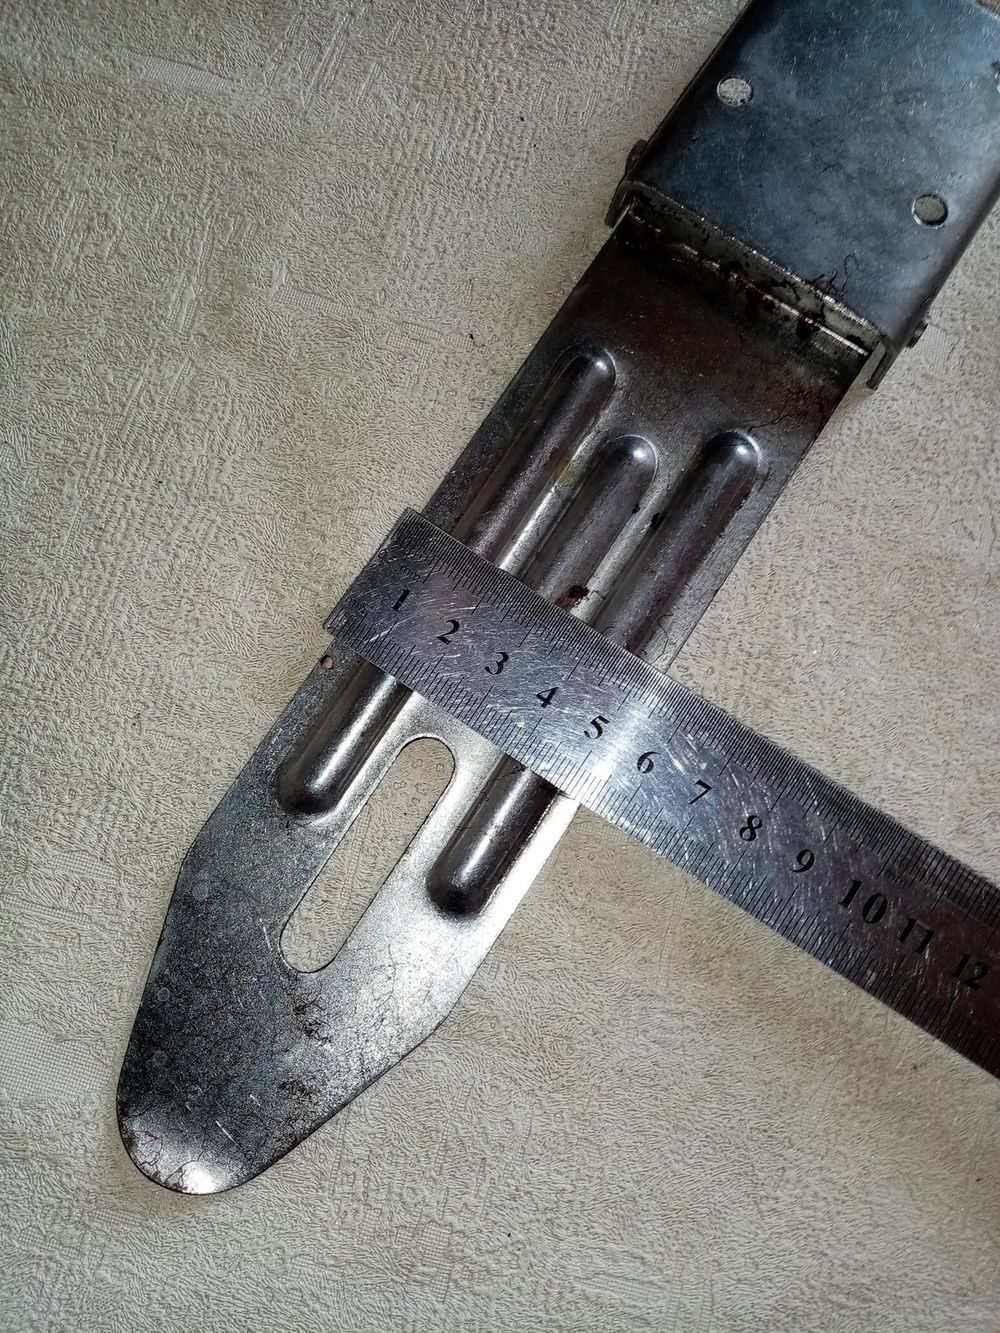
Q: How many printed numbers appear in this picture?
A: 12